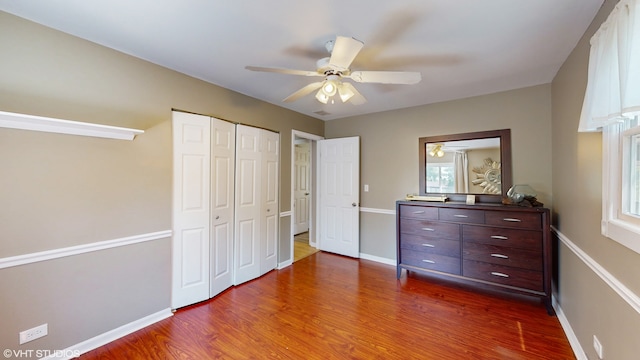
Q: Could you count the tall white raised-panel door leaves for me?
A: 6